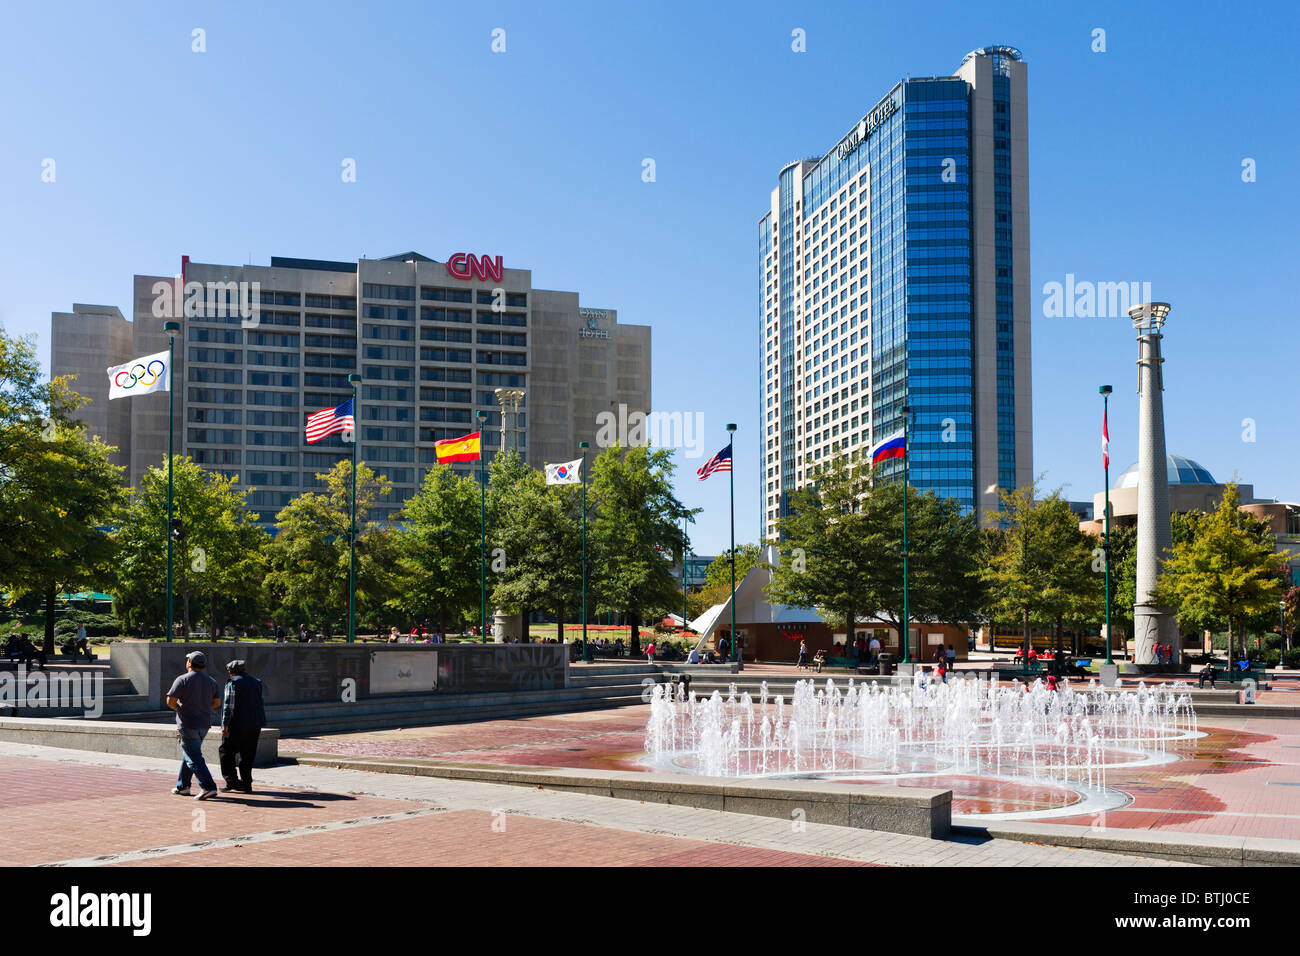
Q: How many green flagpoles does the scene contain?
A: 7